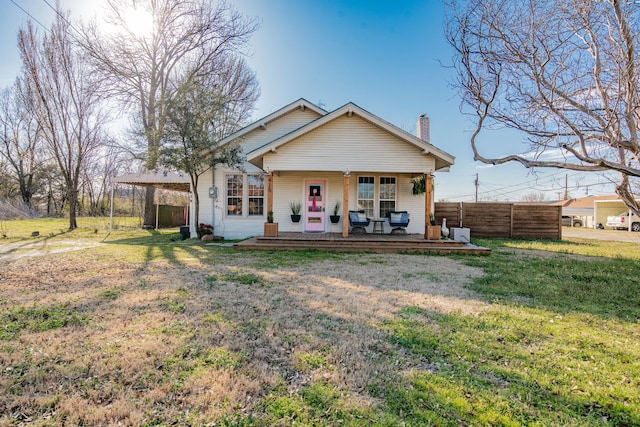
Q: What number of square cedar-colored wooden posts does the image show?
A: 3